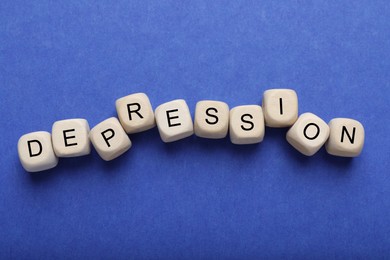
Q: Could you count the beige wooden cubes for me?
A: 10